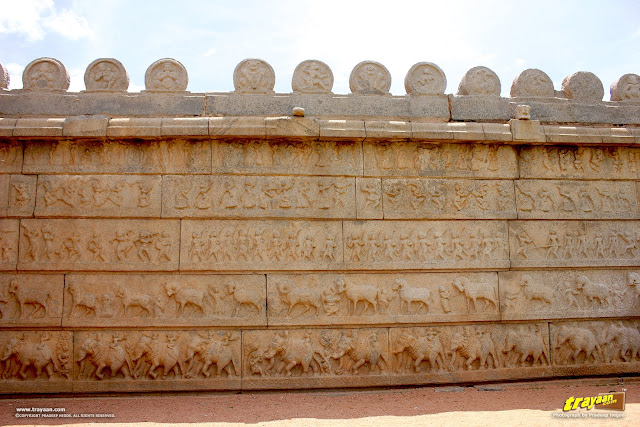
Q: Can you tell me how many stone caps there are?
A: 12